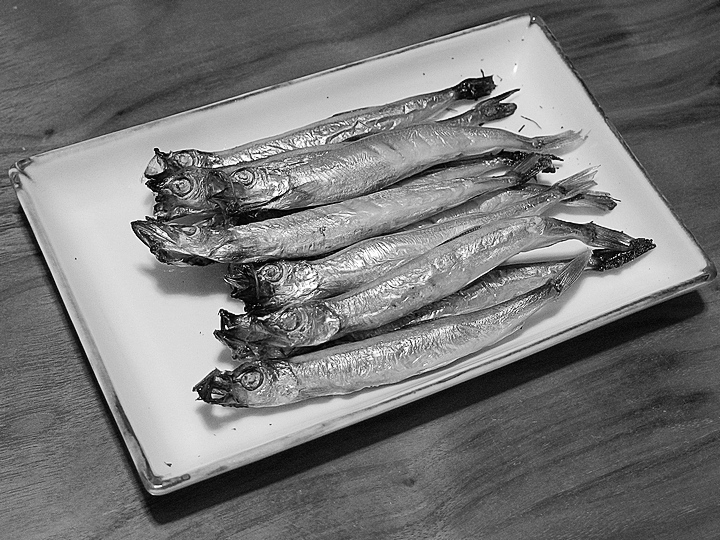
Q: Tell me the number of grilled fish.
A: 10